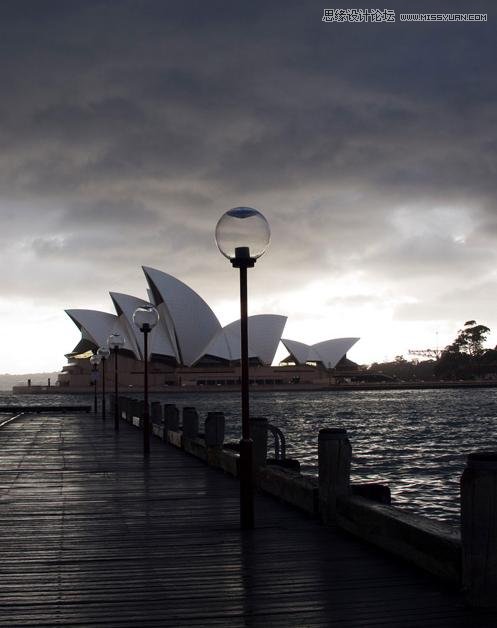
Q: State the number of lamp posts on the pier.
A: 5